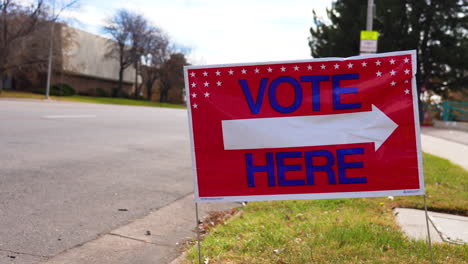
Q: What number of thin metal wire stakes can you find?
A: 2